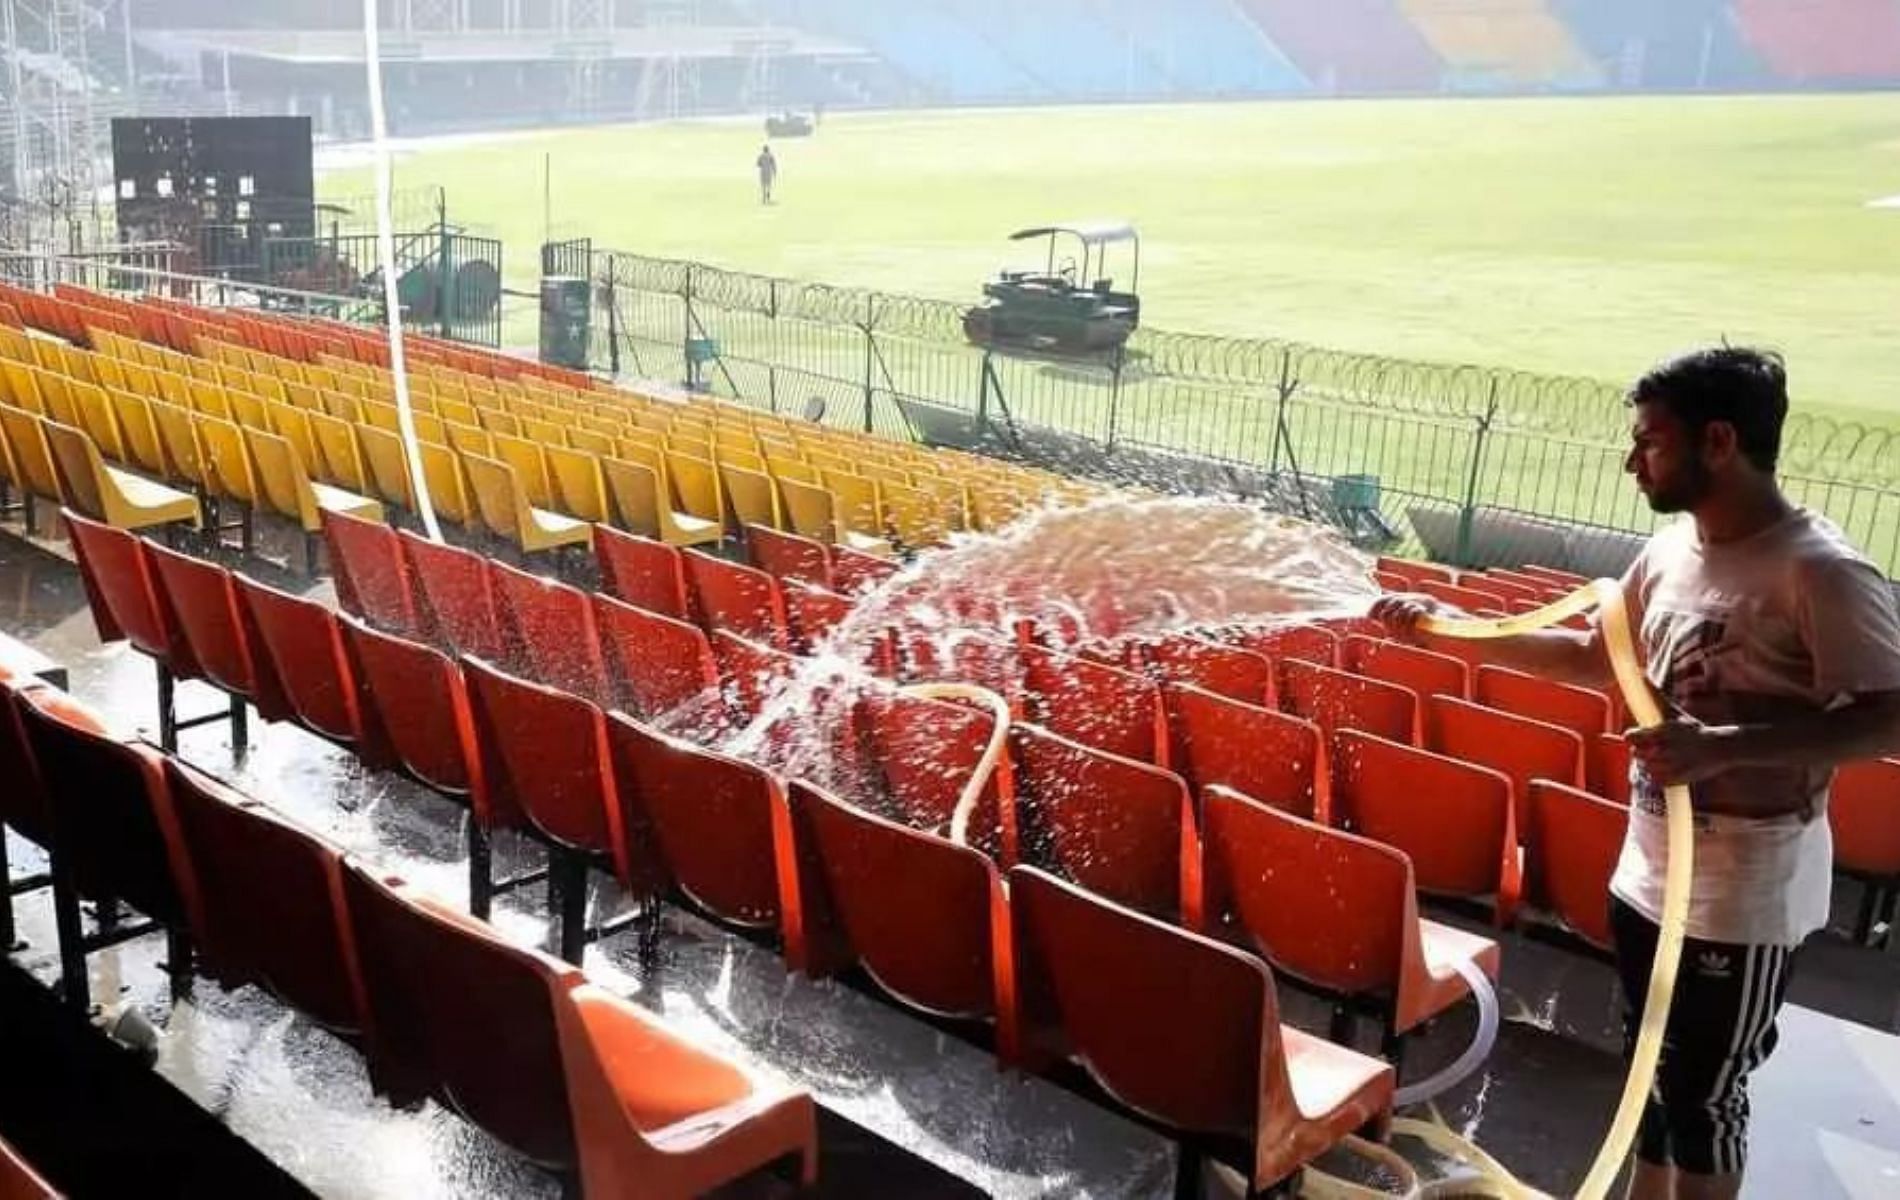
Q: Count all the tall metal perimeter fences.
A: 1